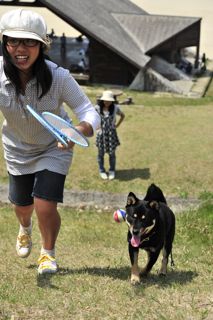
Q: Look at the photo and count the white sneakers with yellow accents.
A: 2